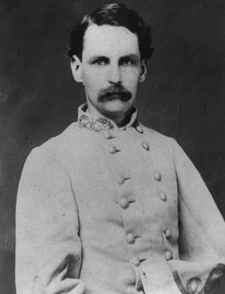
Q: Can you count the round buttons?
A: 12